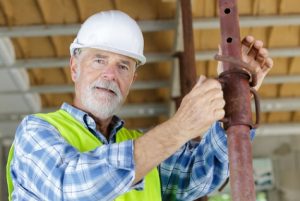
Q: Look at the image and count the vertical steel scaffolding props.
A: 2